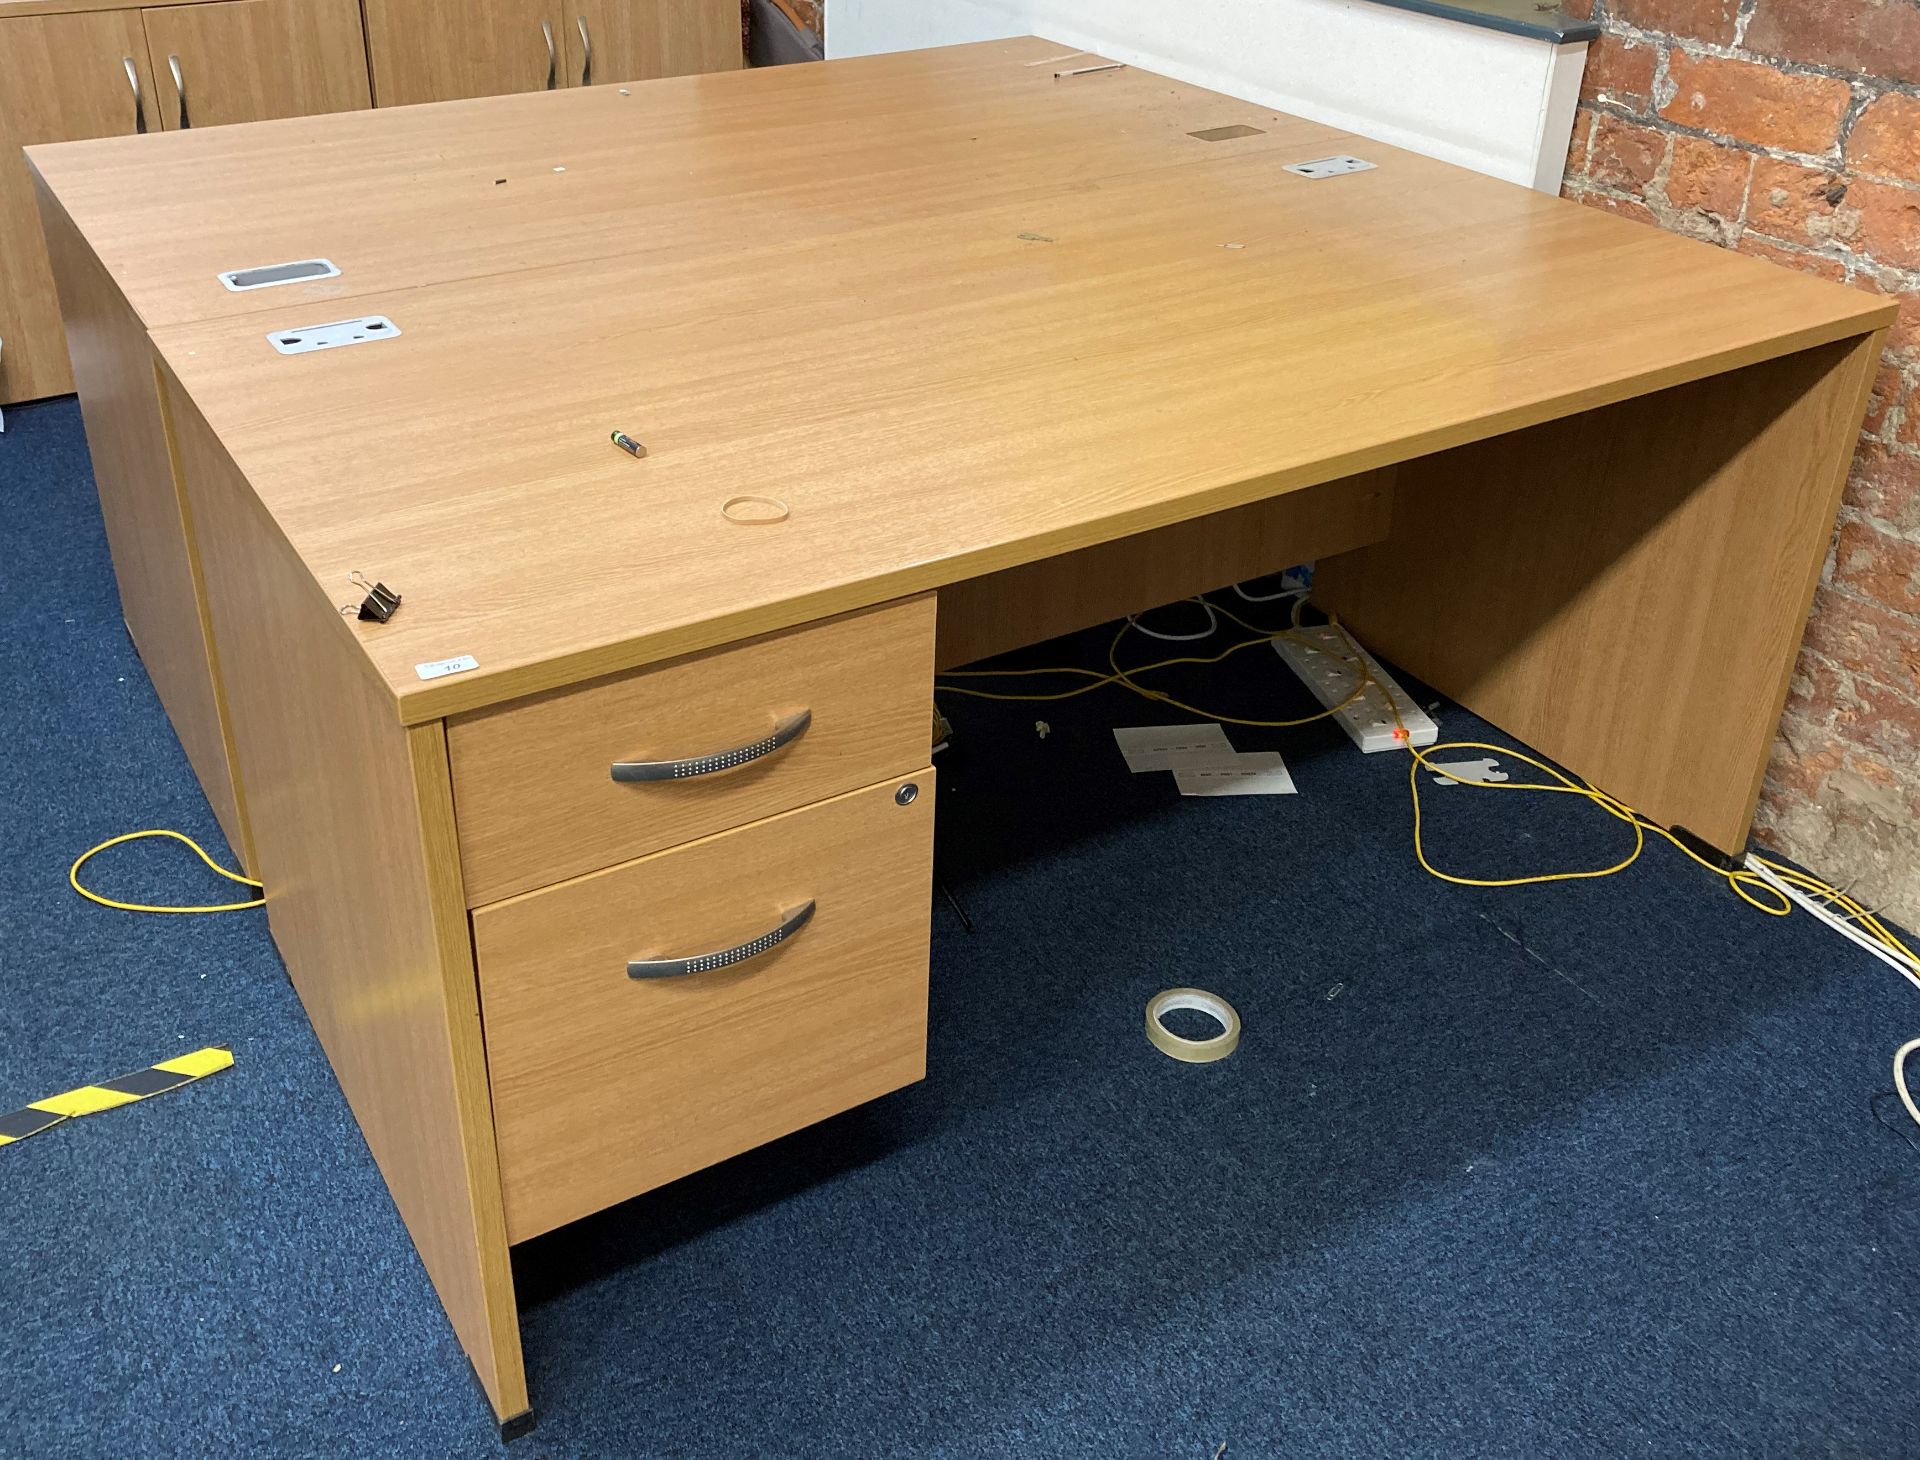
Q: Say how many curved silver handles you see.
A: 6